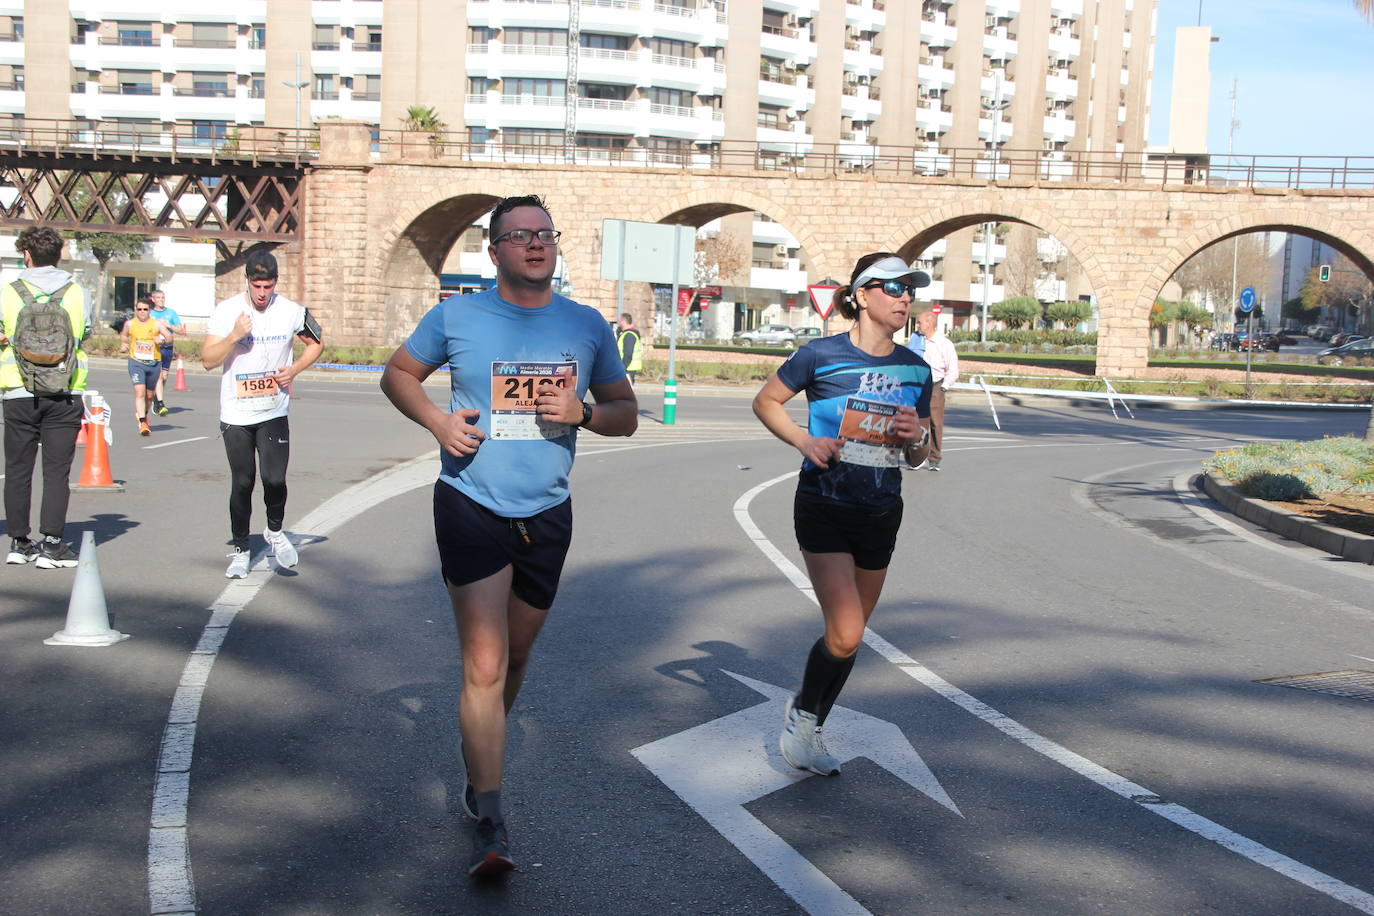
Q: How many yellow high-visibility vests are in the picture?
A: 2